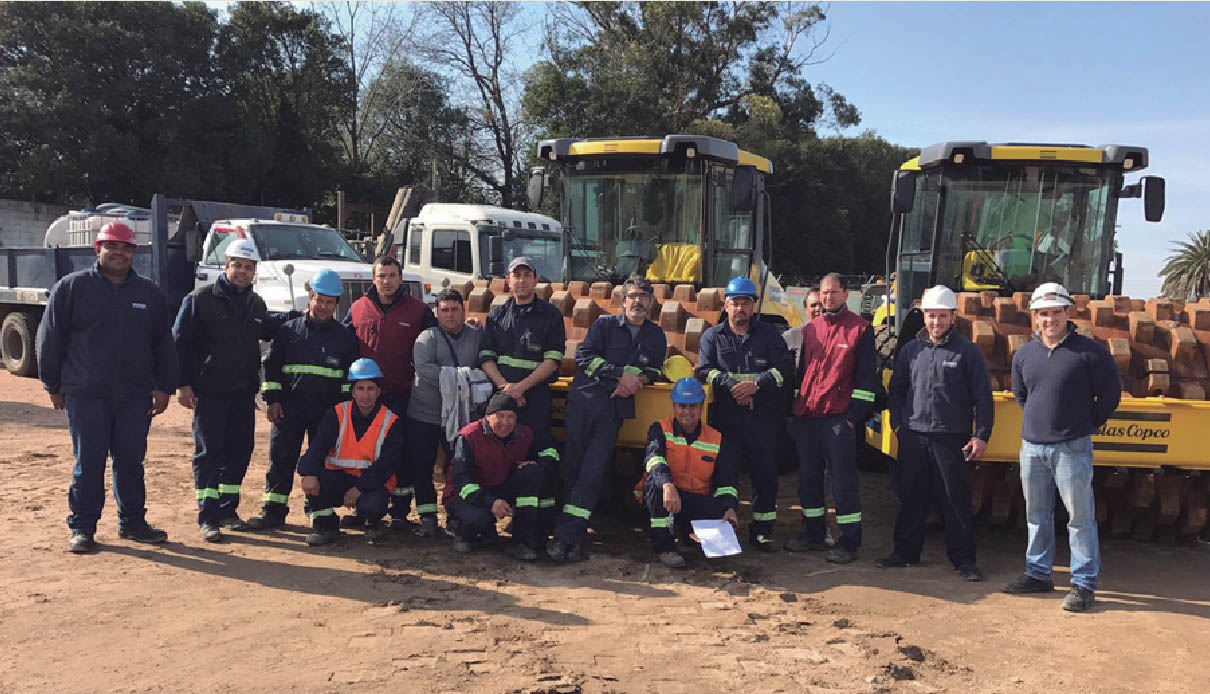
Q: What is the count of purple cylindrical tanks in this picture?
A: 0